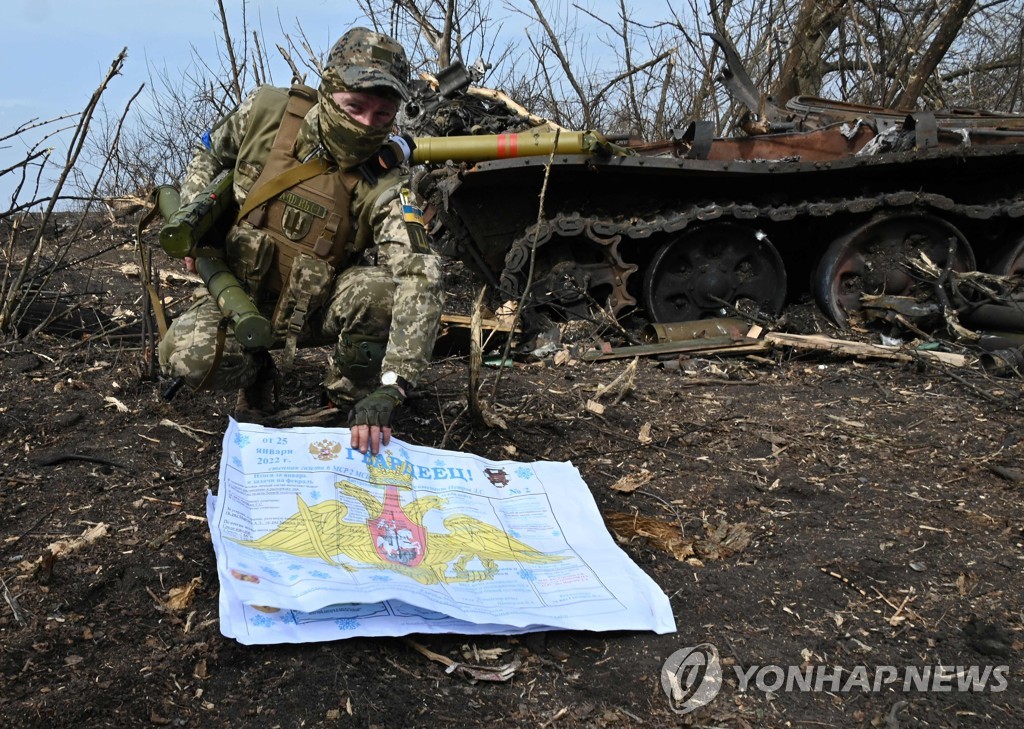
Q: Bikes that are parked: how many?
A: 0